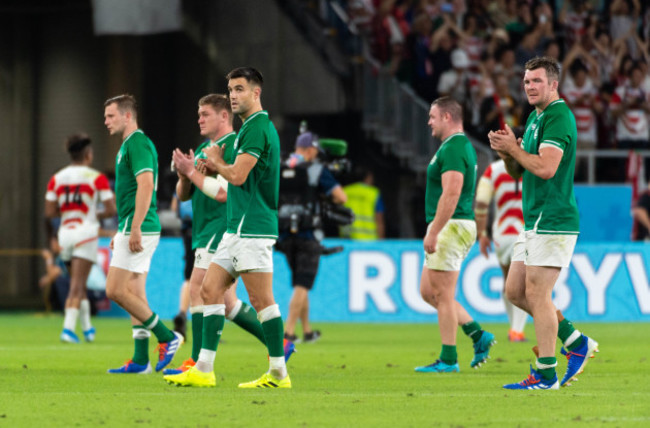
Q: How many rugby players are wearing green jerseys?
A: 5